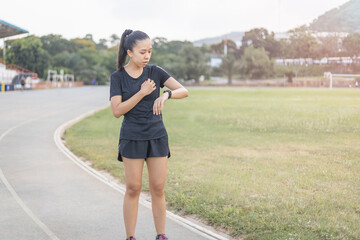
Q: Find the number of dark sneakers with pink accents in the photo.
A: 2